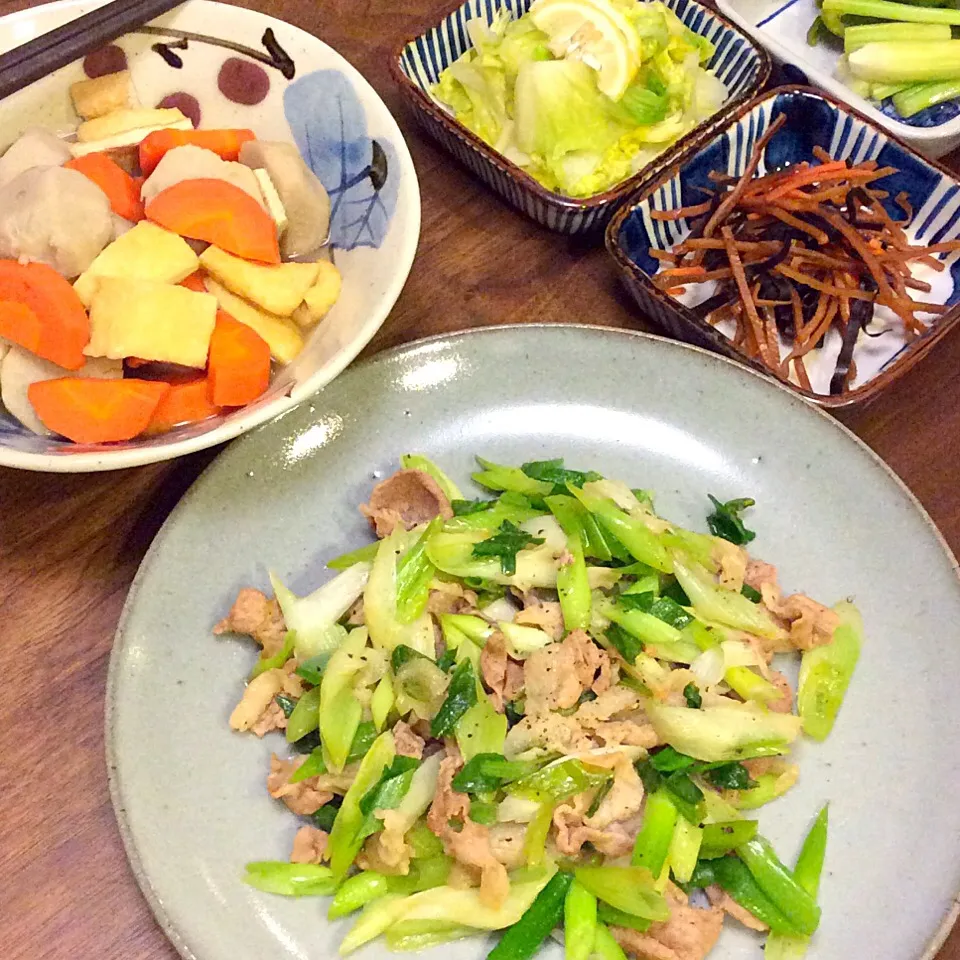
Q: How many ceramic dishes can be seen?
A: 5